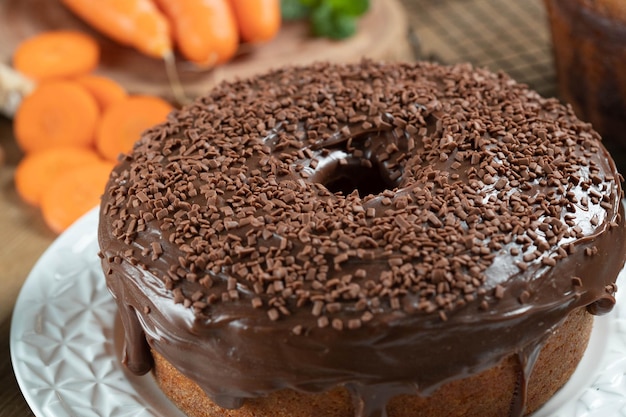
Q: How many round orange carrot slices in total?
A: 6